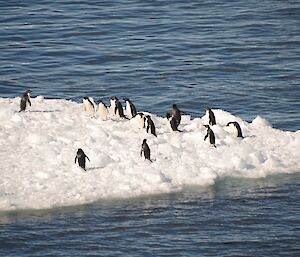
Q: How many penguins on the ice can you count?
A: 14